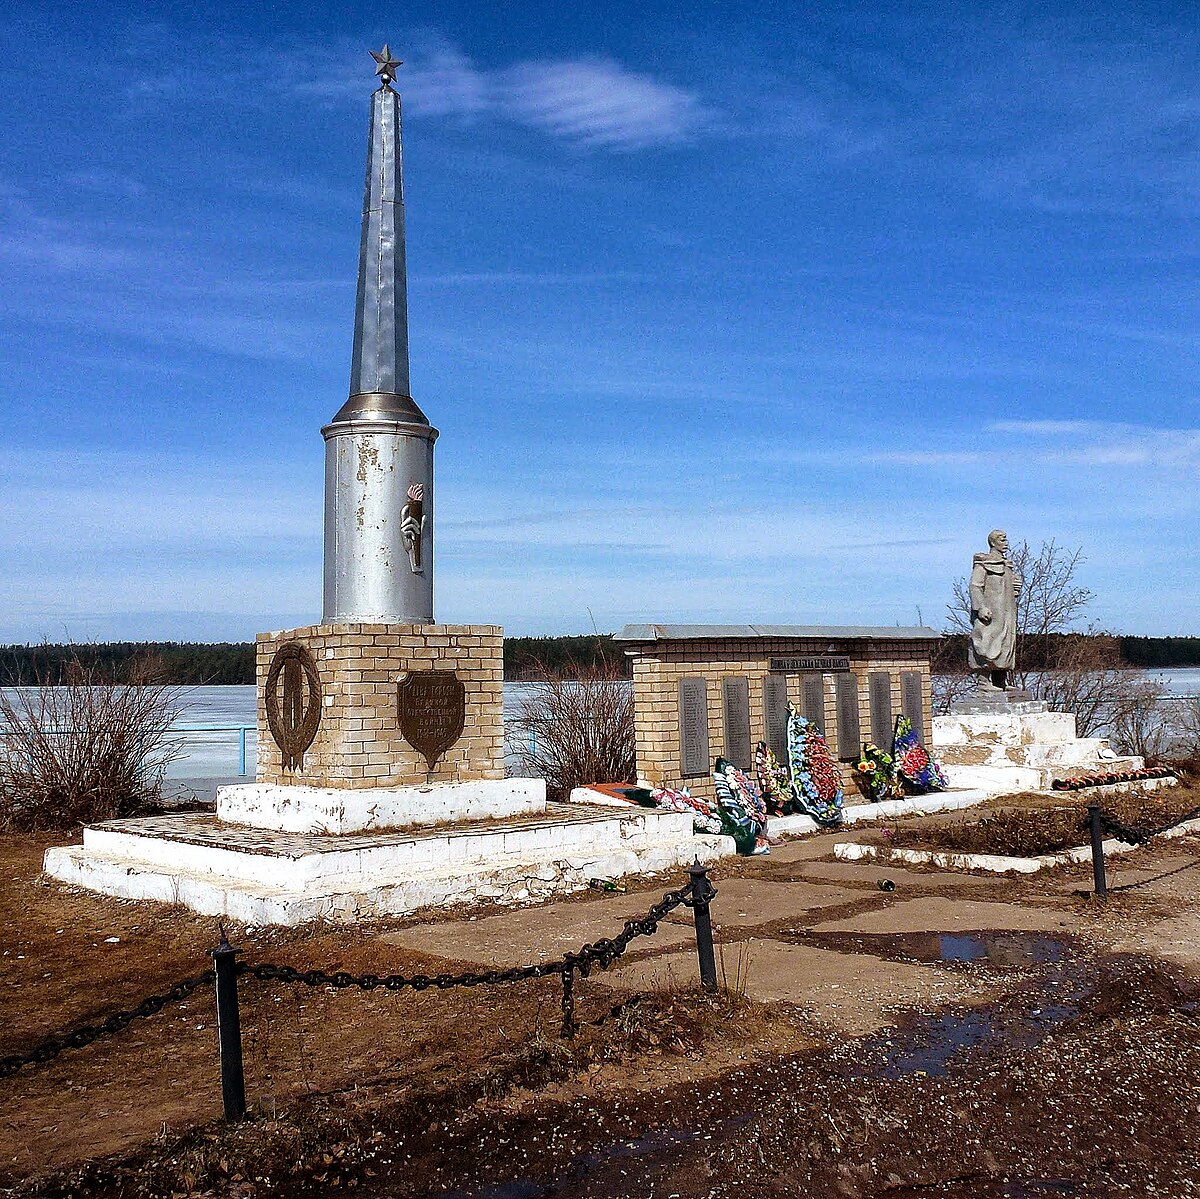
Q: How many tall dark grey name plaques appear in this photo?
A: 7